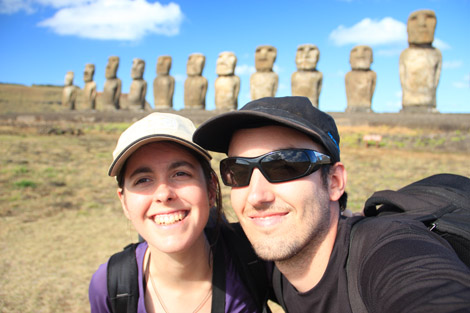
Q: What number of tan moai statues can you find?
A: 11